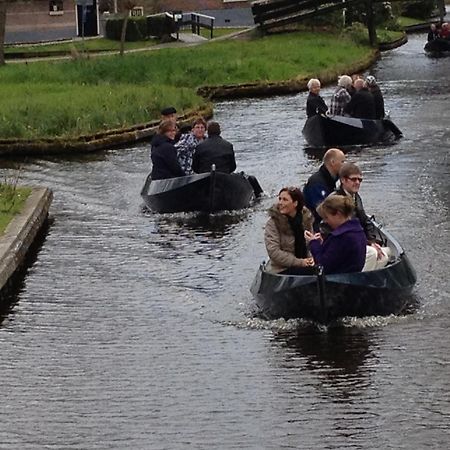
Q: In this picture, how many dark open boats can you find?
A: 4